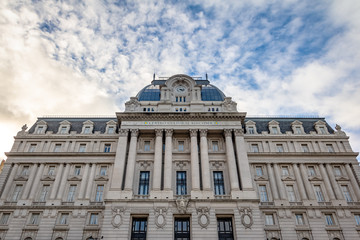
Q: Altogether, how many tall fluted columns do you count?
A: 8